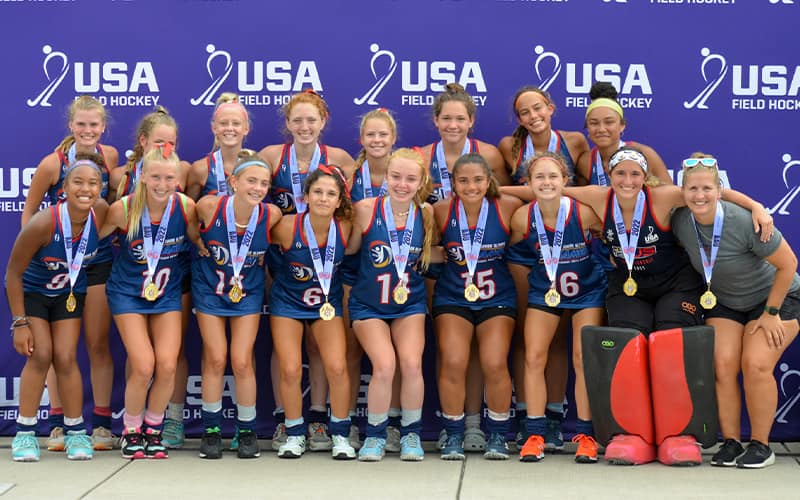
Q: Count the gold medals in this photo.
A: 9